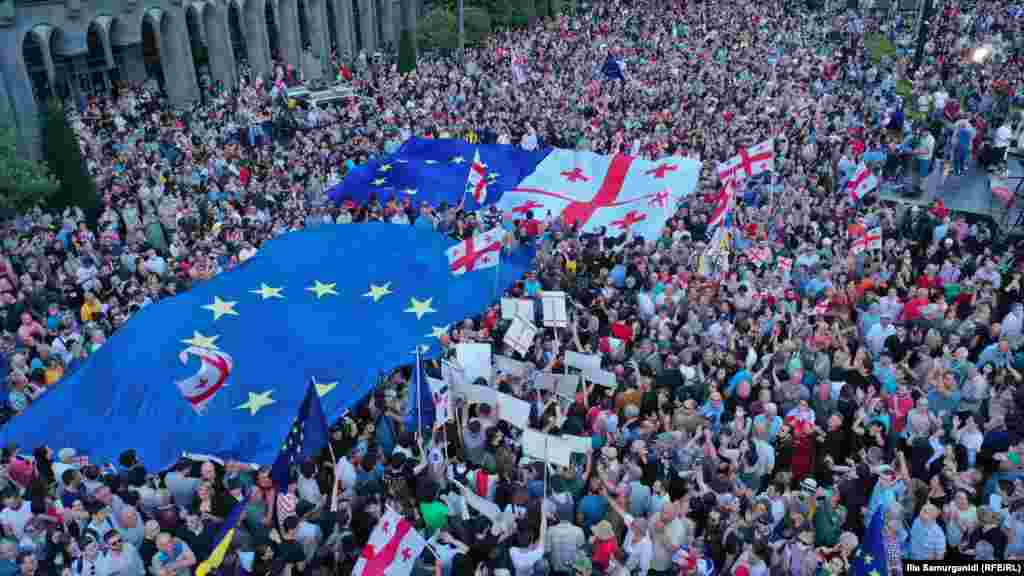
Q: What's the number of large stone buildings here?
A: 1